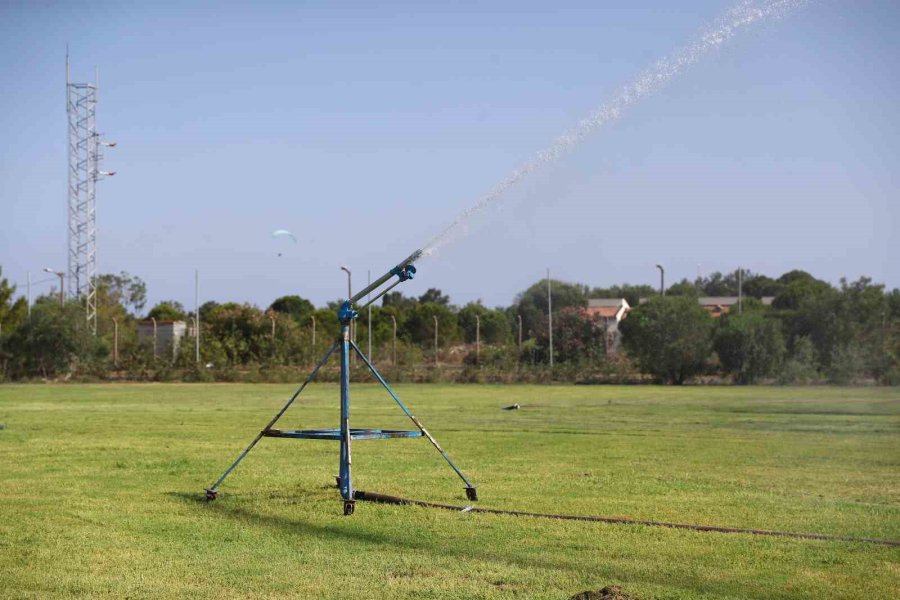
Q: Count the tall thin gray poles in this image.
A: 5